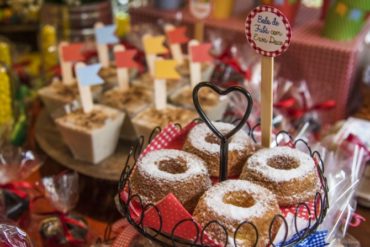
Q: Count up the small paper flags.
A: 8